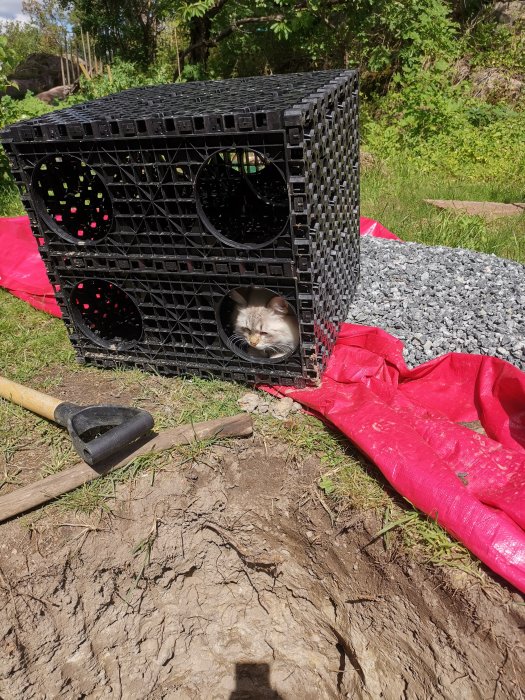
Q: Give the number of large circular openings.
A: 4